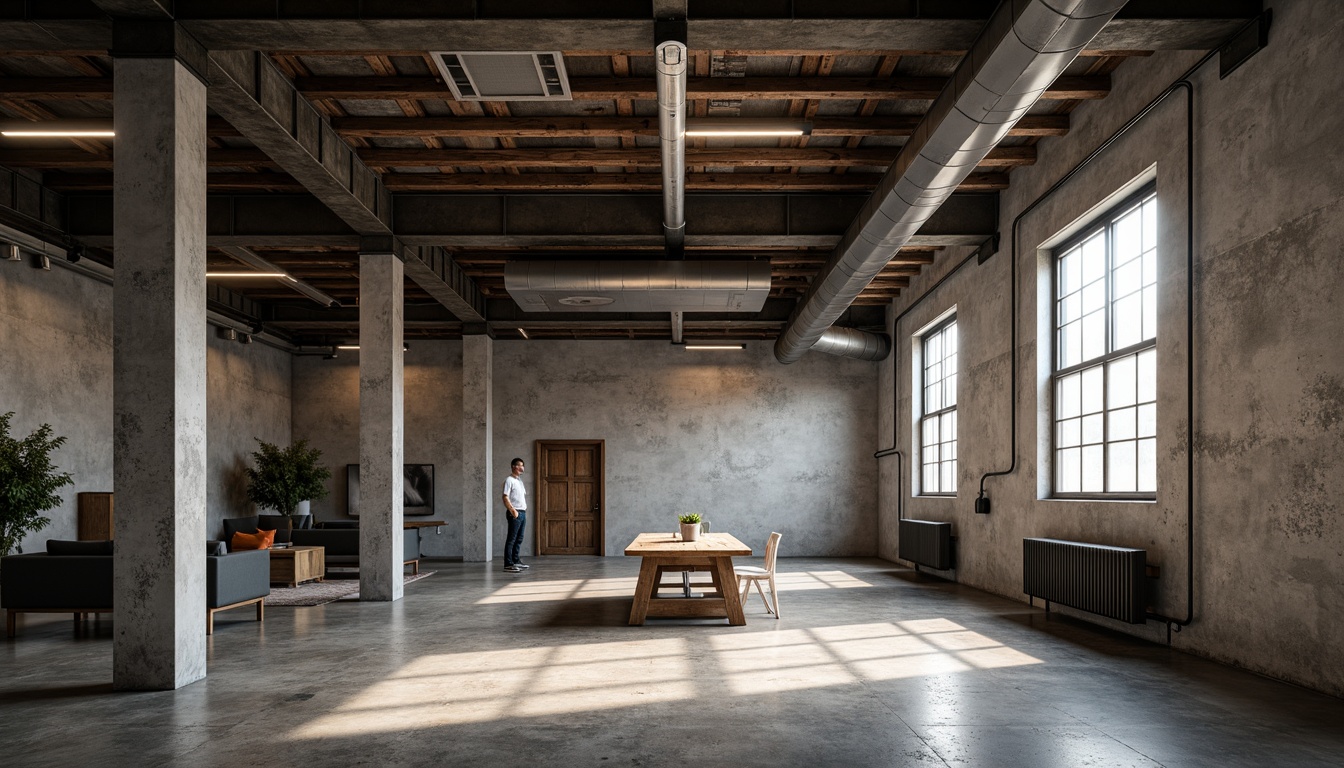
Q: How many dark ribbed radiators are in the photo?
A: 2